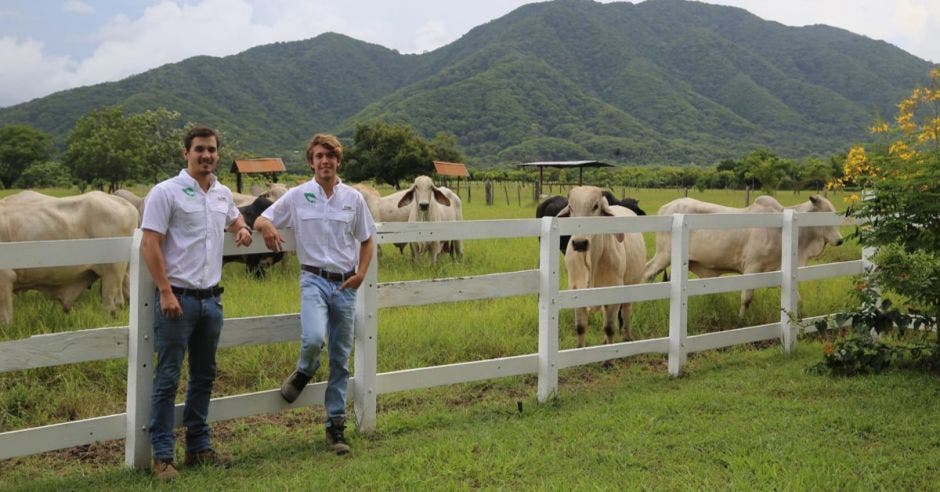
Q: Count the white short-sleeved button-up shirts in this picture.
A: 2